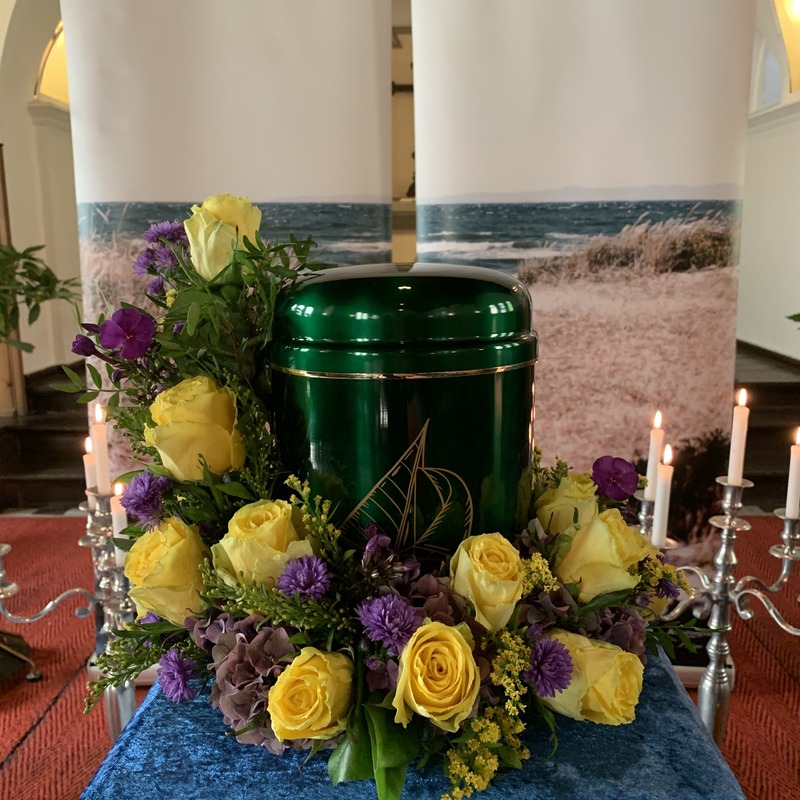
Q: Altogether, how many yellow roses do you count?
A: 10